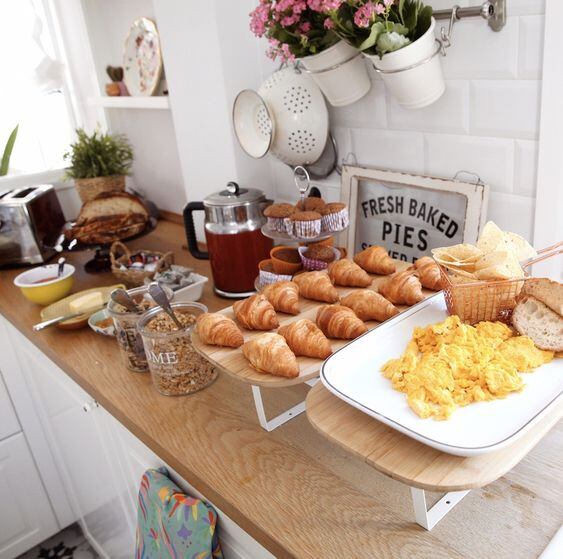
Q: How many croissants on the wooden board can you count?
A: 12